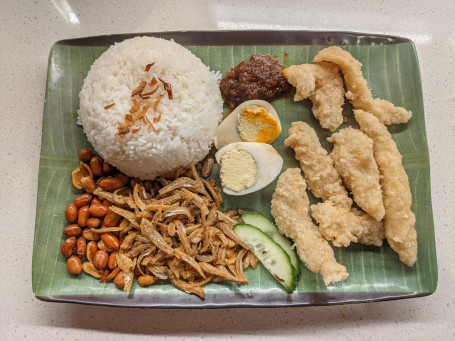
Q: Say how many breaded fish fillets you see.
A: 7